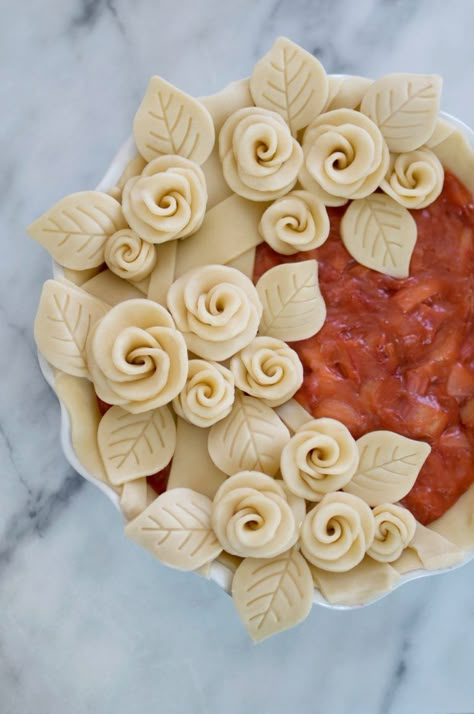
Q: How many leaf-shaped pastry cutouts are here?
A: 12